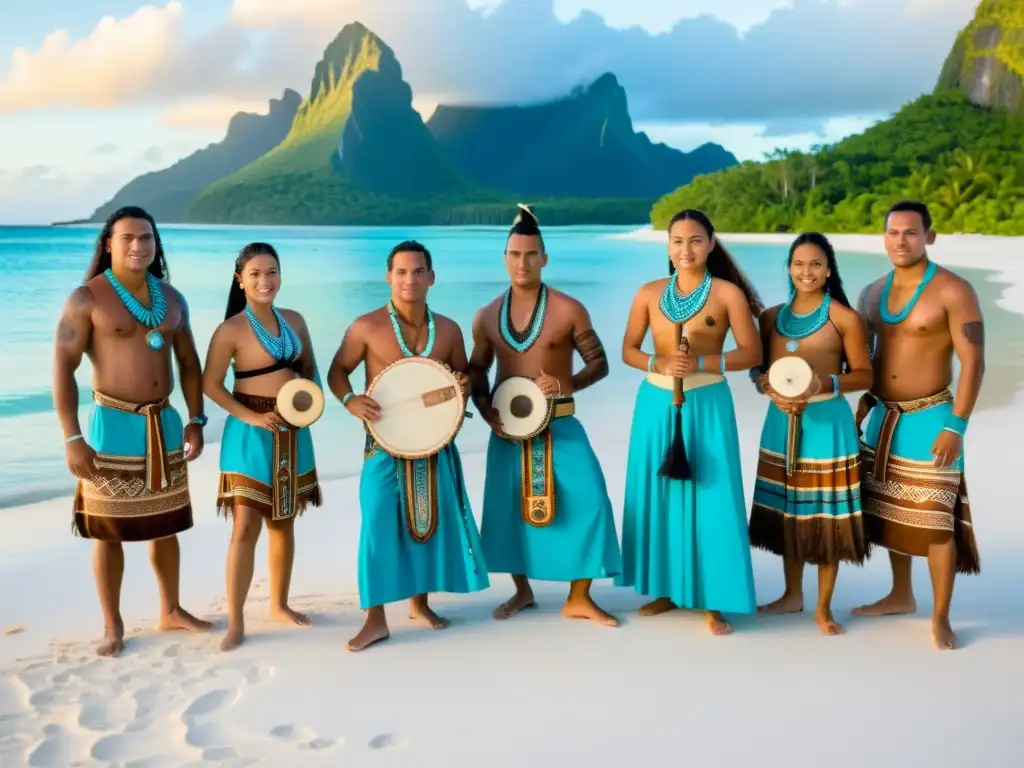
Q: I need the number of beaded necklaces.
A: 7